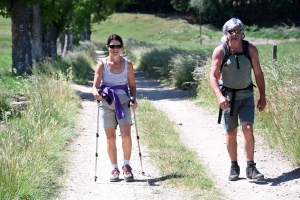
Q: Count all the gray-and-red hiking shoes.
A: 2